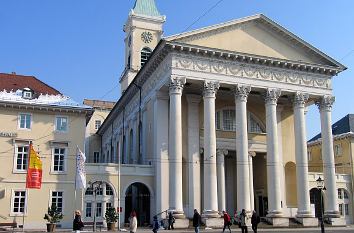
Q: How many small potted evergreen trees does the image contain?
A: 2